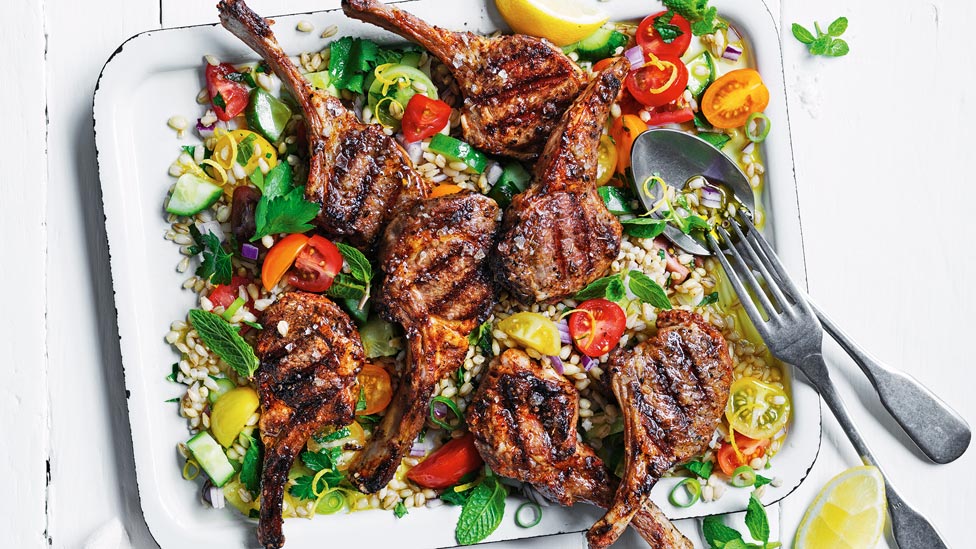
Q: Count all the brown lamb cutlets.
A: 7